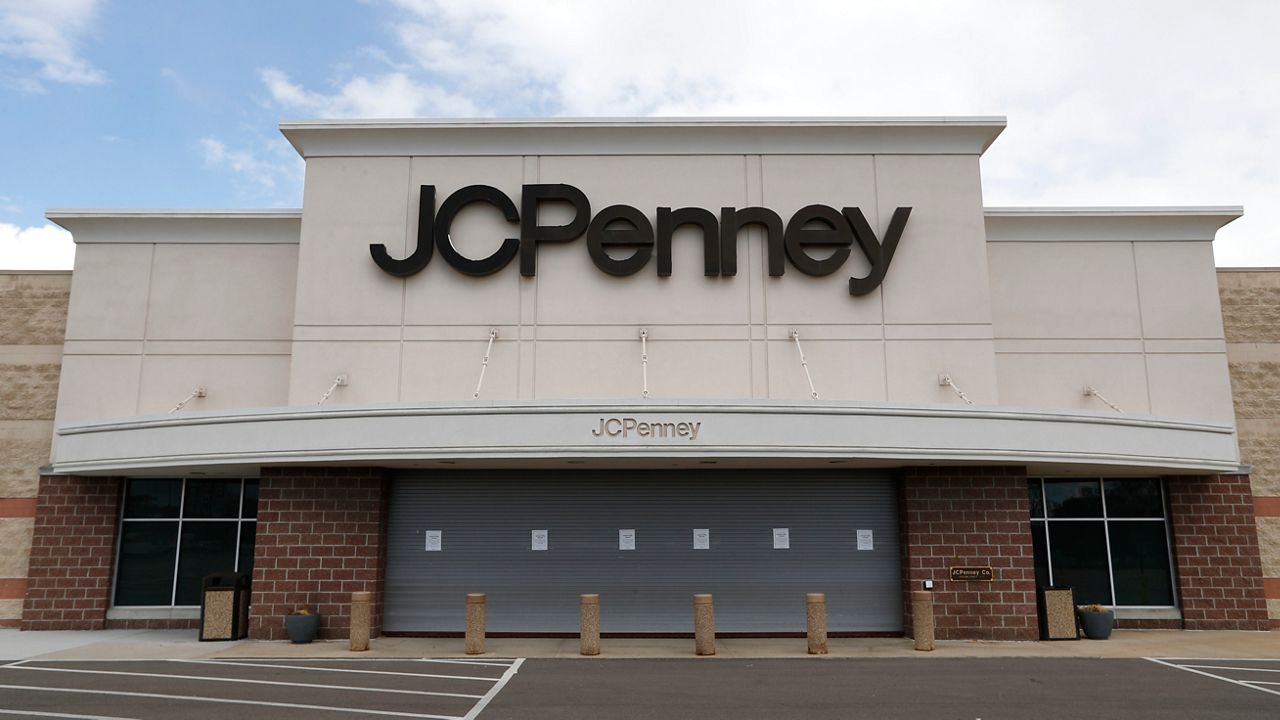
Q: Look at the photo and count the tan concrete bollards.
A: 6